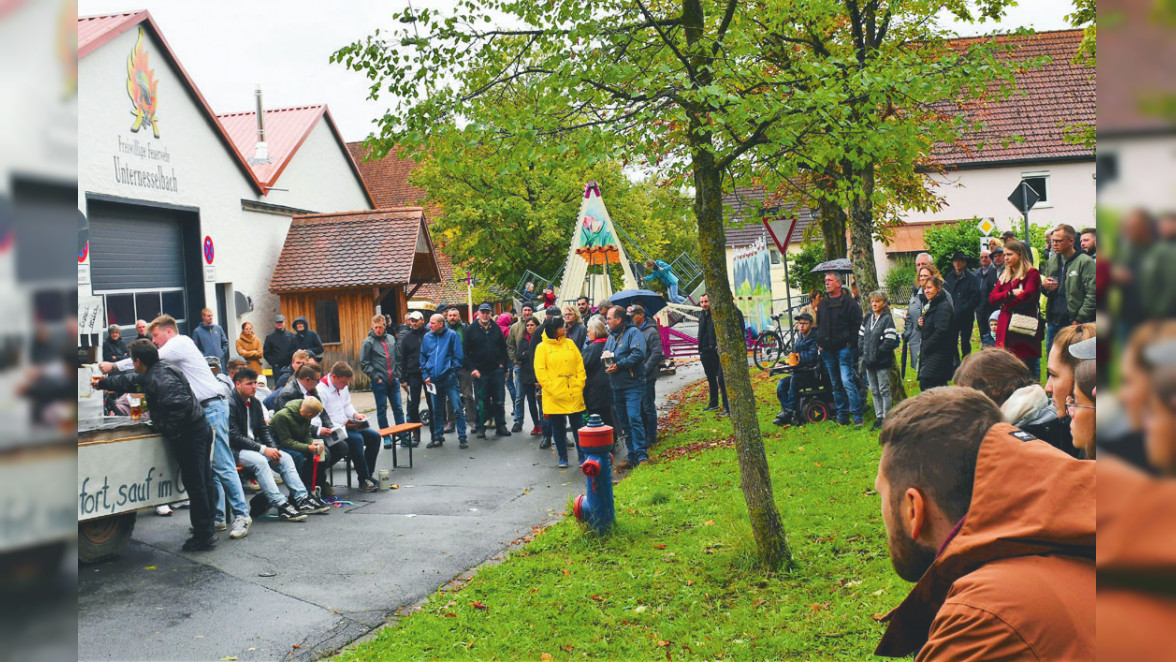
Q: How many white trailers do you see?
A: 1